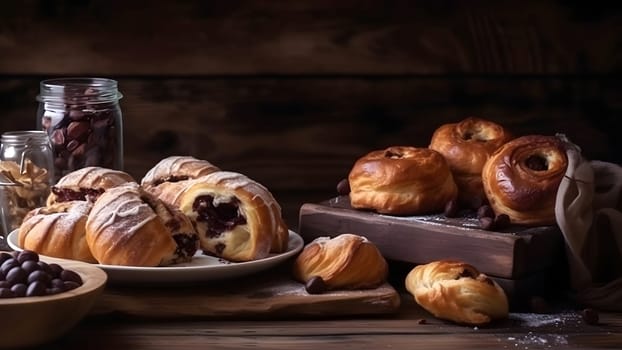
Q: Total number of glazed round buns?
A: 3